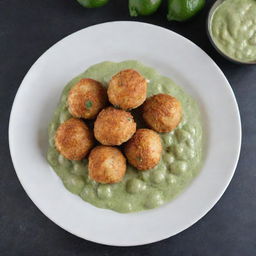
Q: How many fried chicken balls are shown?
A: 7